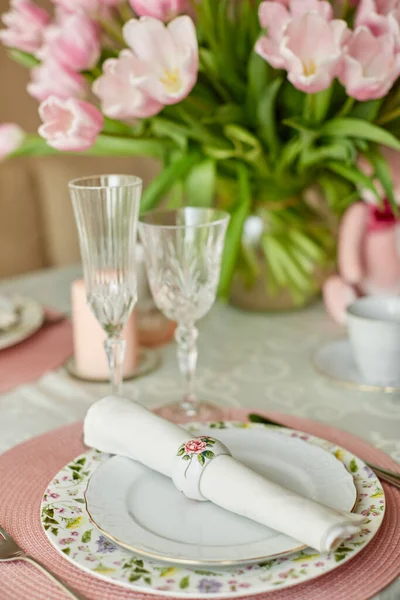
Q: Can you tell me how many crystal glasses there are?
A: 2